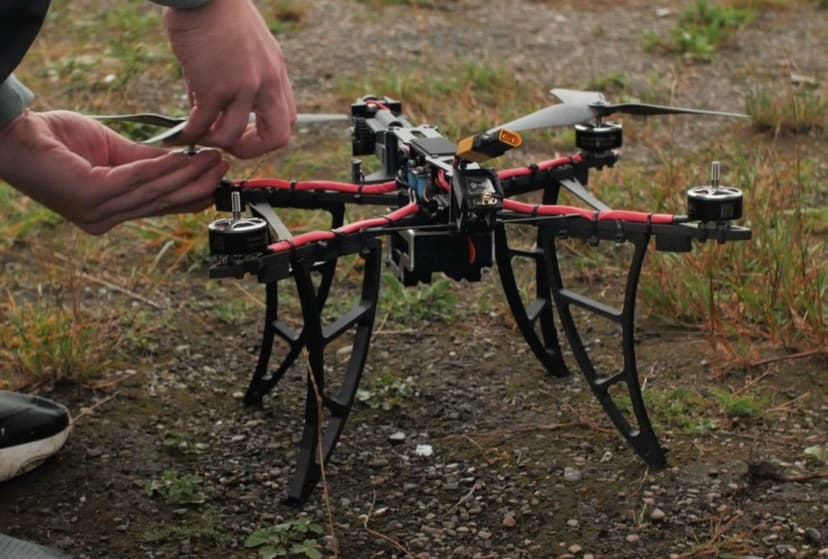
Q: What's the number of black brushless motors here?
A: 3